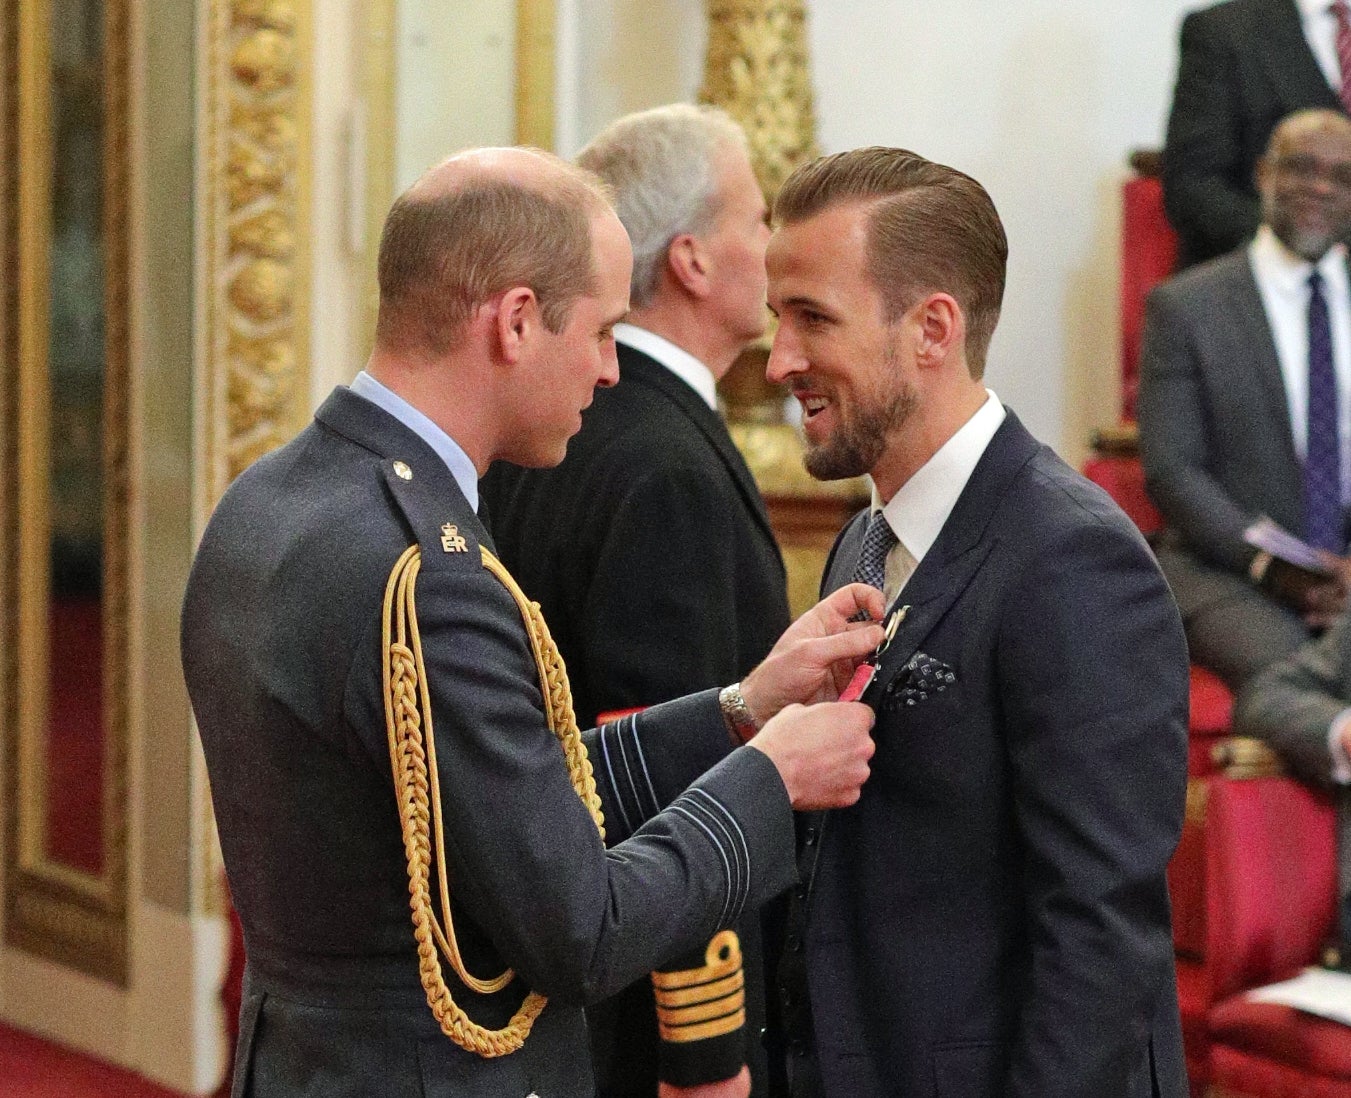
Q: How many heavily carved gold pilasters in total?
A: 2